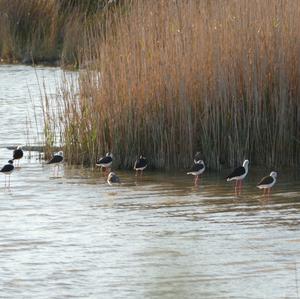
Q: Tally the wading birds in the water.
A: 9